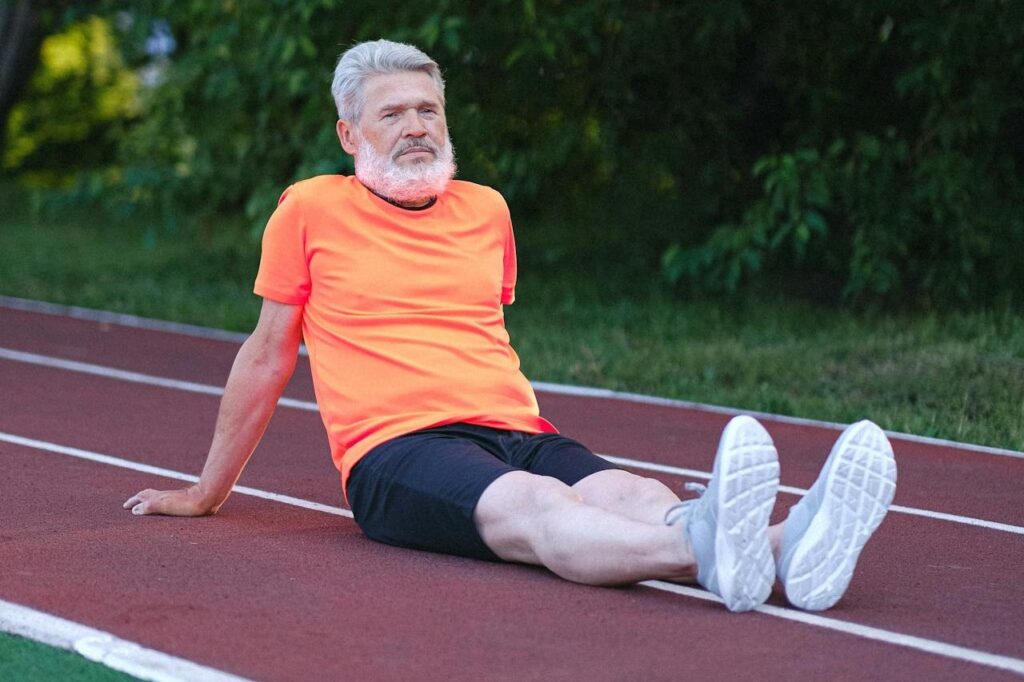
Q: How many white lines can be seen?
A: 4